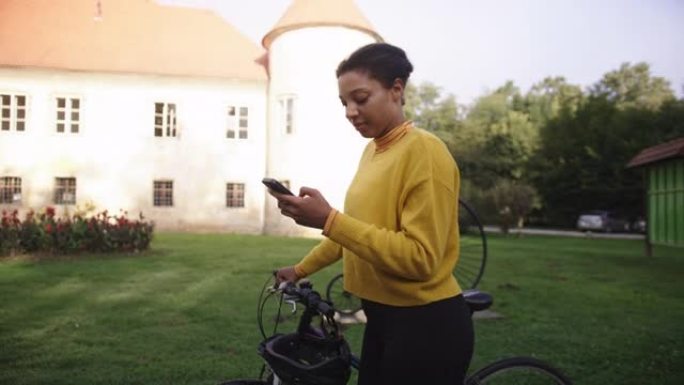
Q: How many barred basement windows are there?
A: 4